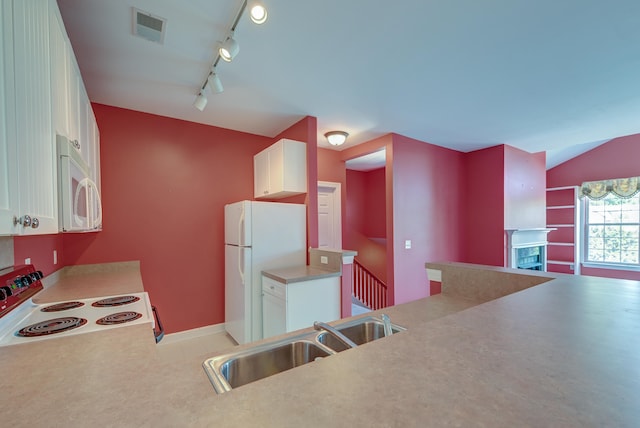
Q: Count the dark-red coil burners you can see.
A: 4